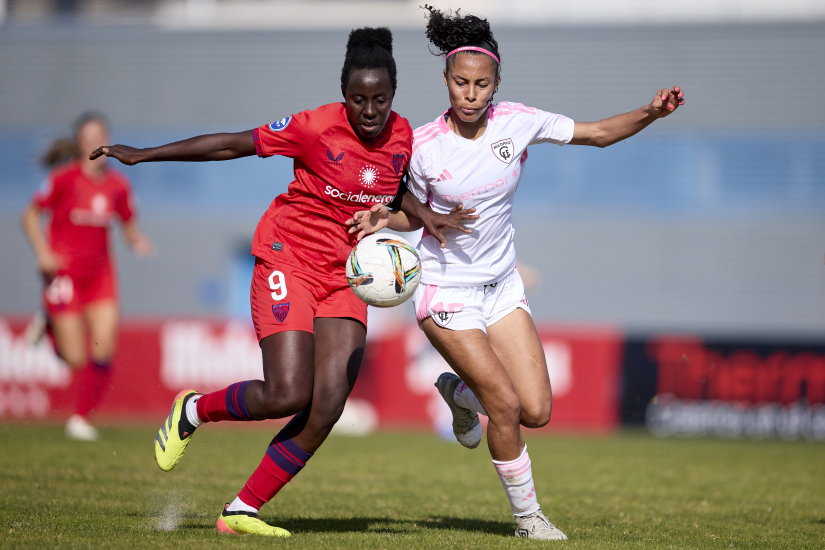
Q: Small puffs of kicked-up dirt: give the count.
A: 1